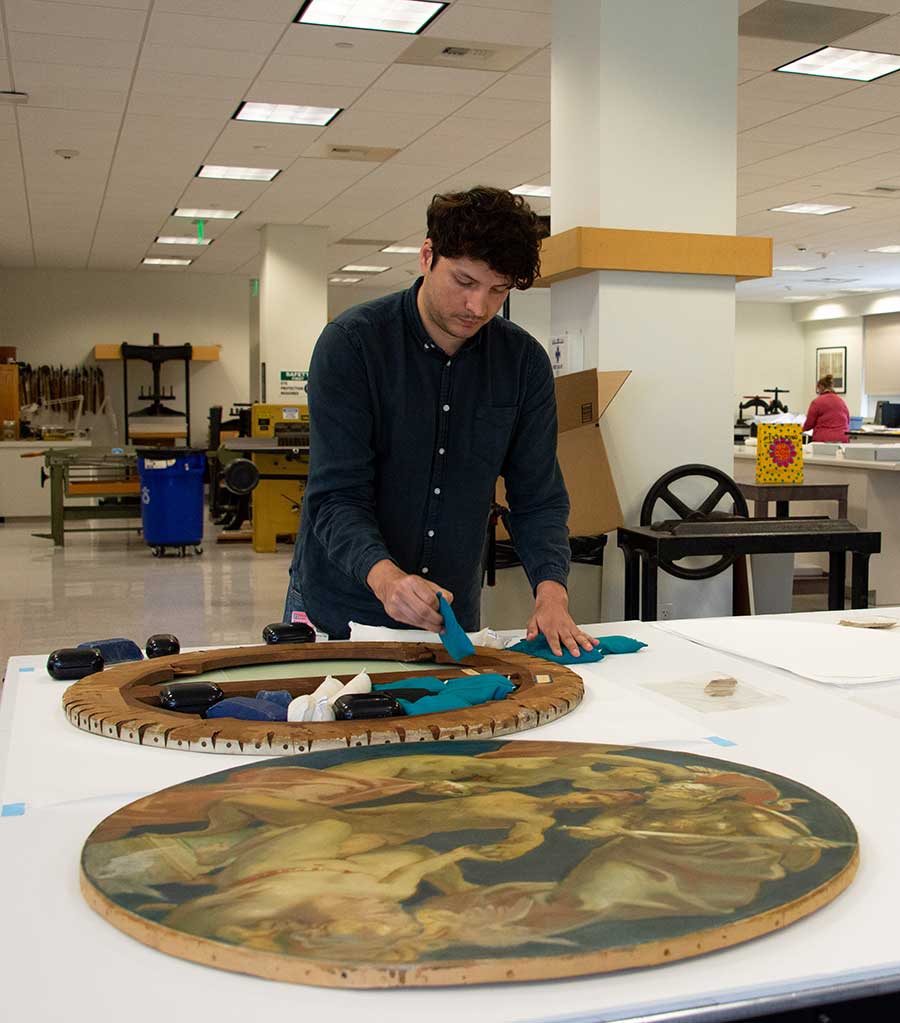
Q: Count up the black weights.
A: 5